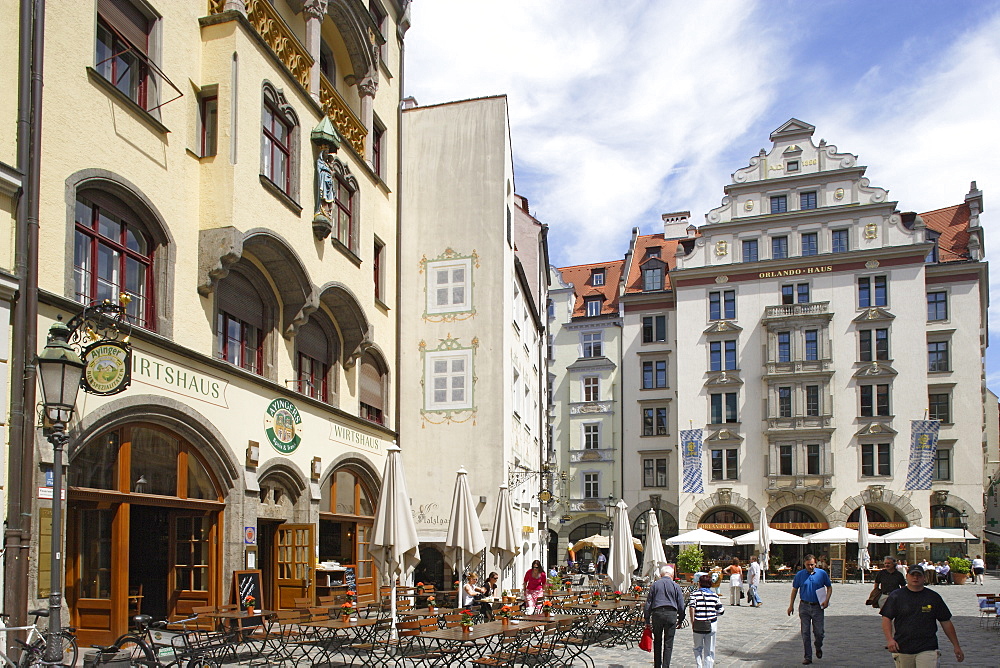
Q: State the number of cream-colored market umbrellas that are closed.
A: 7